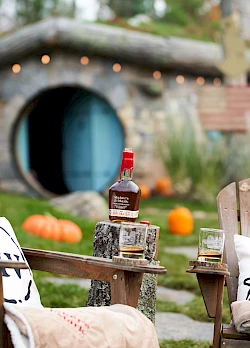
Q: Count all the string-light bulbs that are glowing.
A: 8